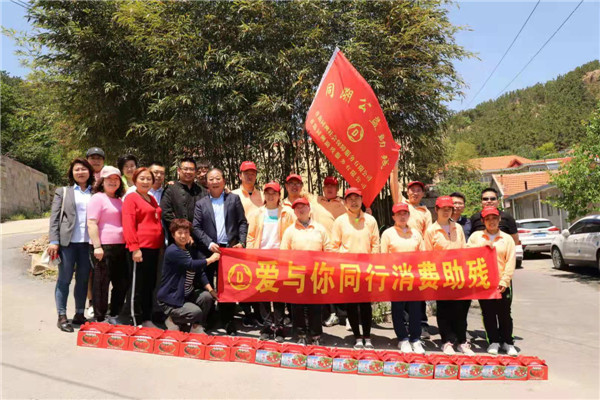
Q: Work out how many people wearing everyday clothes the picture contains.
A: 12